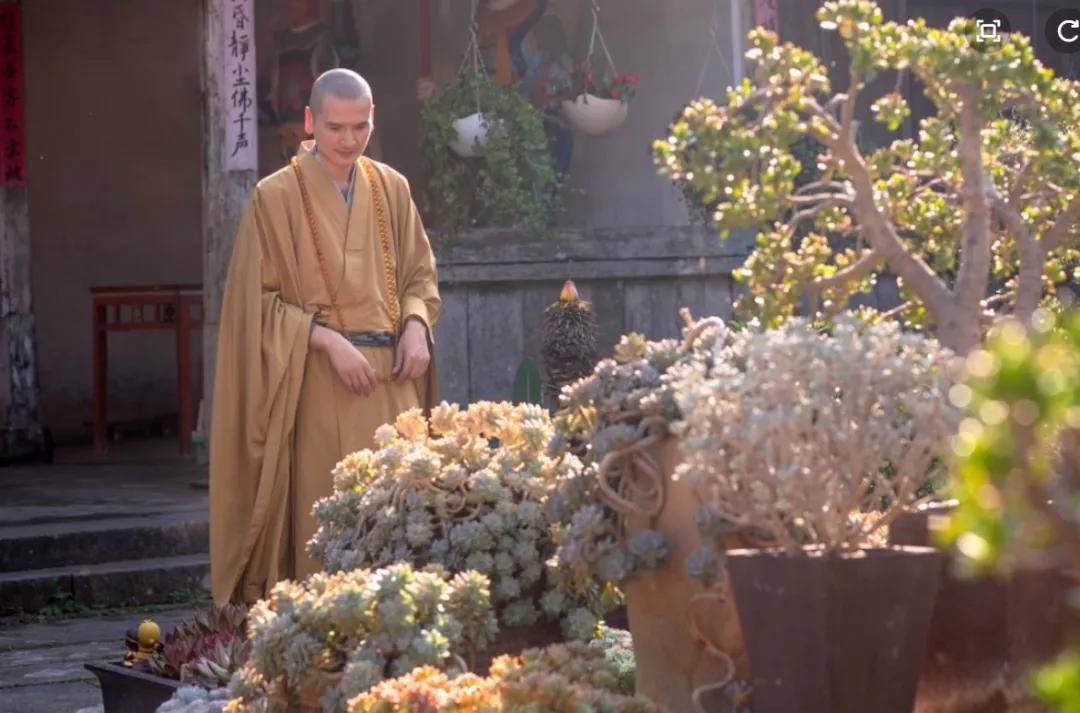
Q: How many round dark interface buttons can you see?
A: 2